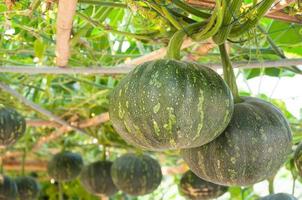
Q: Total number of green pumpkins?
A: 11